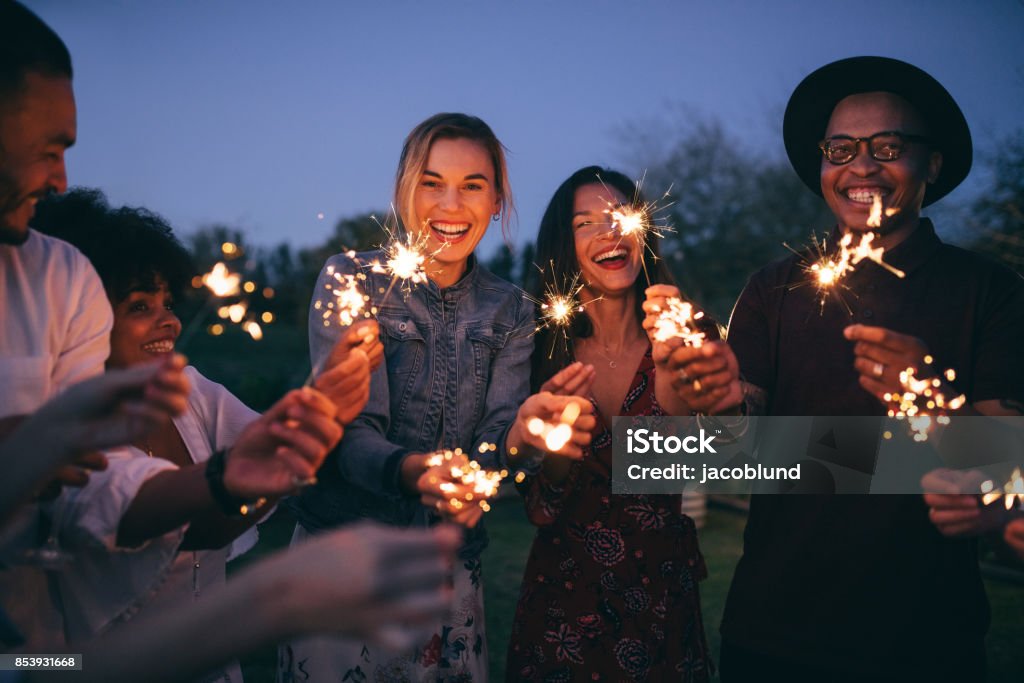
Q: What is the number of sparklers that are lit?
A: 11